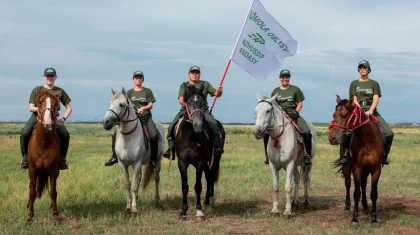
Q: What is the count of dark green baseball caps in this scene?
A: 5